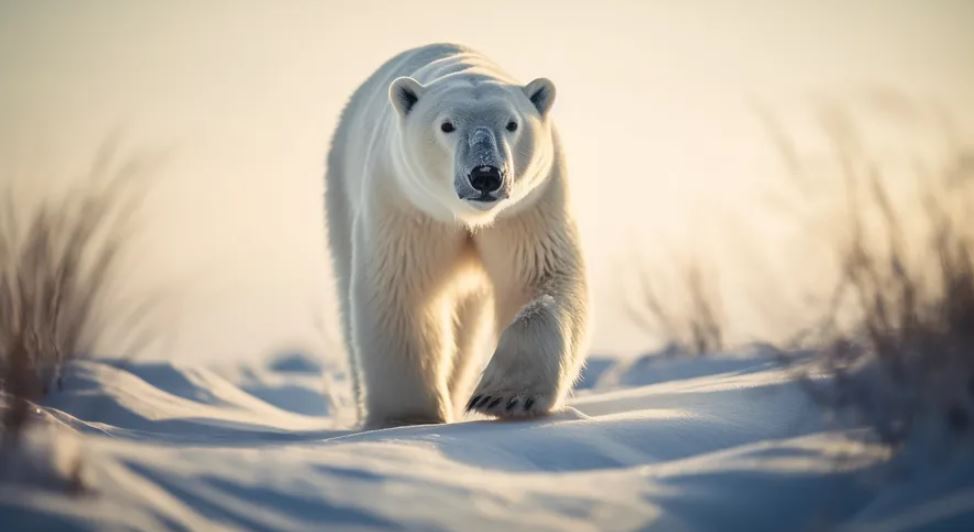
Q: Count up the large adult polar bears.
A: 1